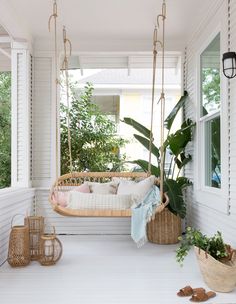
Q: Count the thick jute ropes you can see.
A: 4